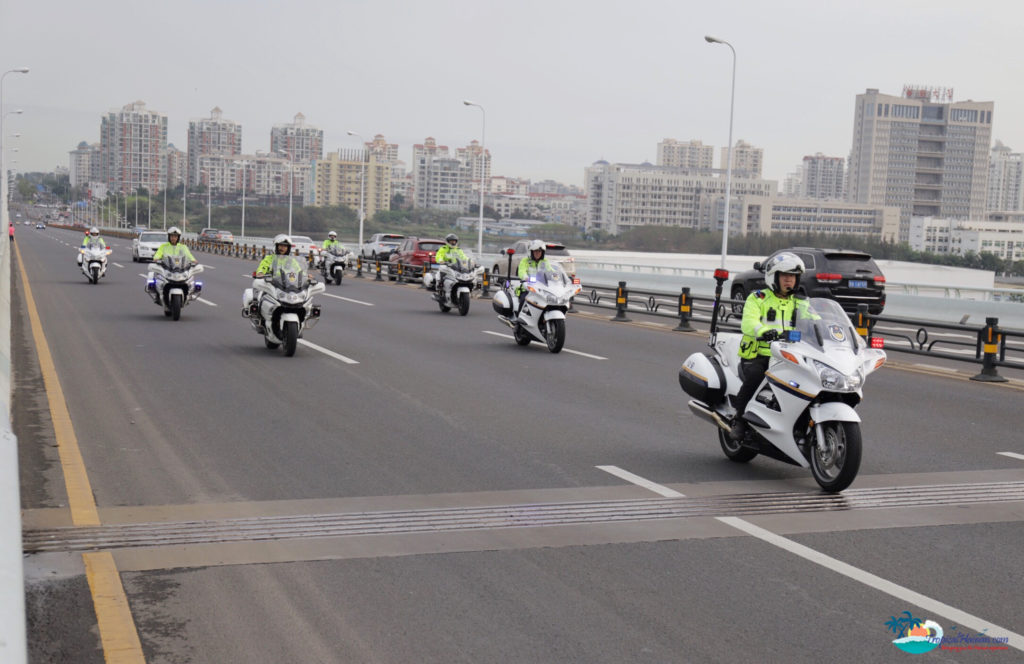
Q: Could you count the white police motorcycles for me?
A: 7